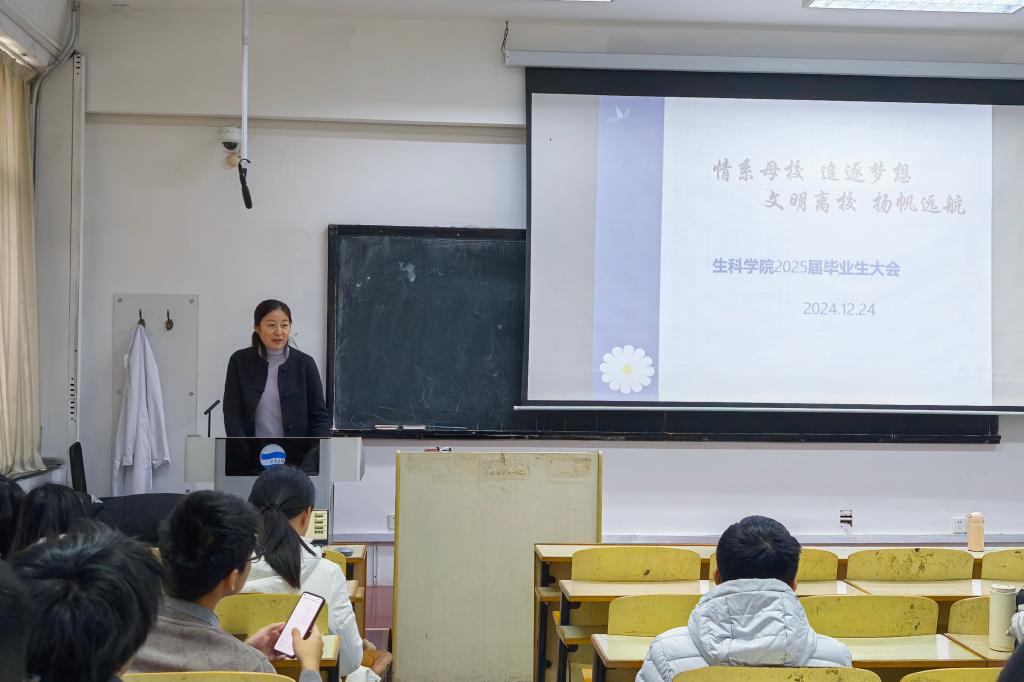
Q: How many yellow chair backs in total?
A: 12